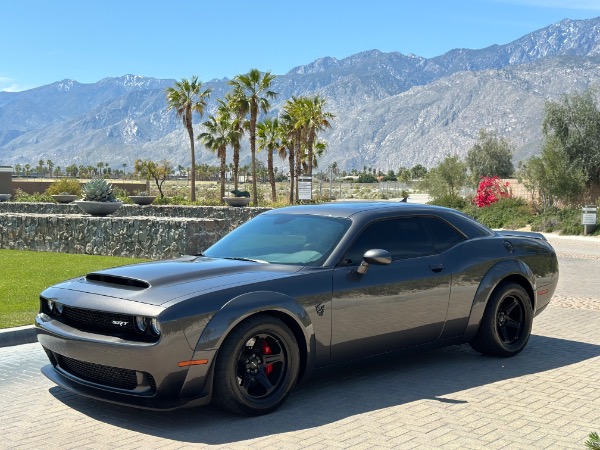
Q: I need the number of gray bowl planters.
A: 5